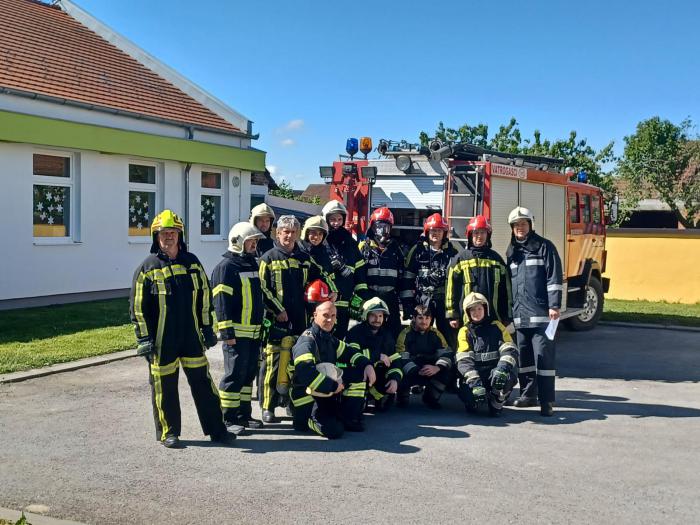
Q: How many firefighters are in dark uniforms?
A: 14